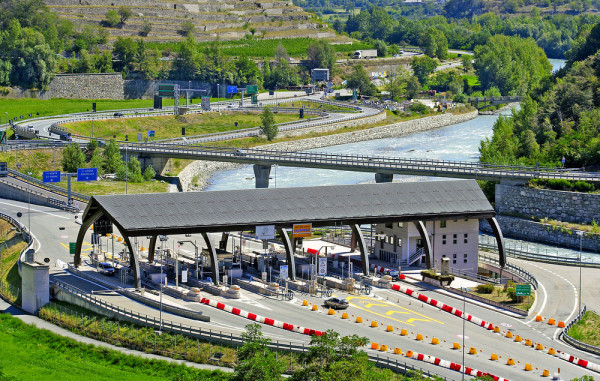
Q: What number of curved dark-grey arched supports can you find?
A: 11